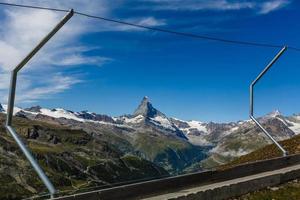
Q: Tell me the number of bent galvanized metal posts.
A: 2